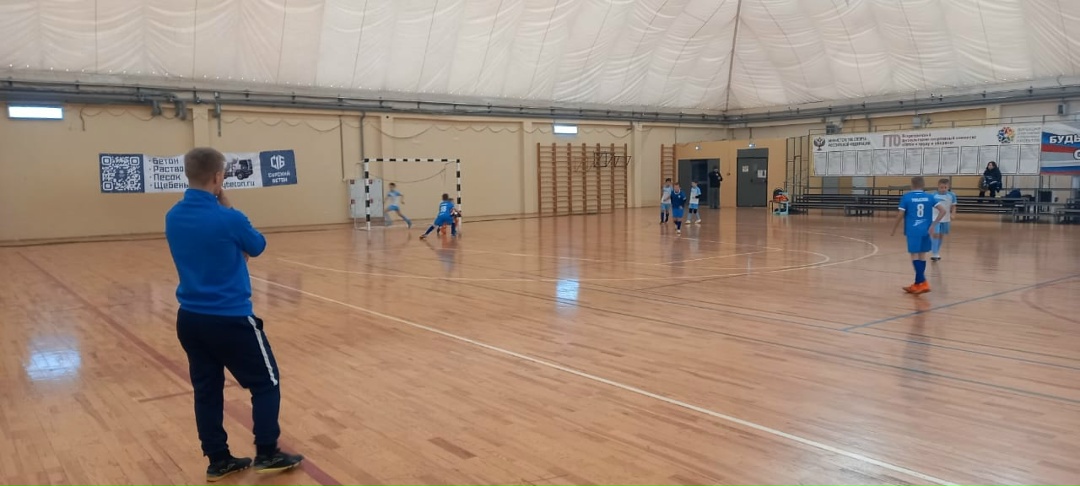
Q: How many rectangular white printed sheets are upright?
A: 13